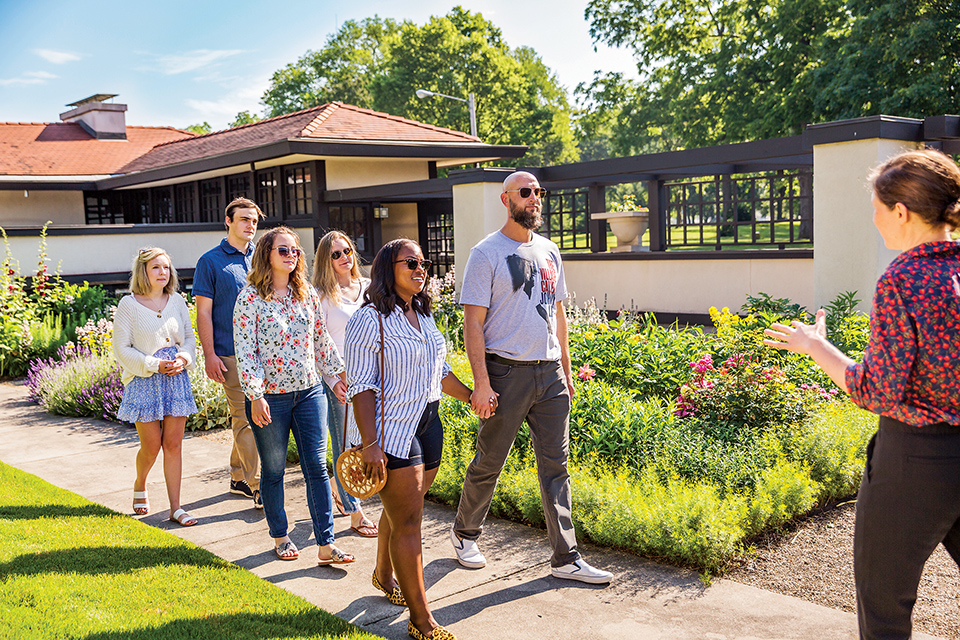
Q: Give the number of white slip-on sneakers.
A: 2